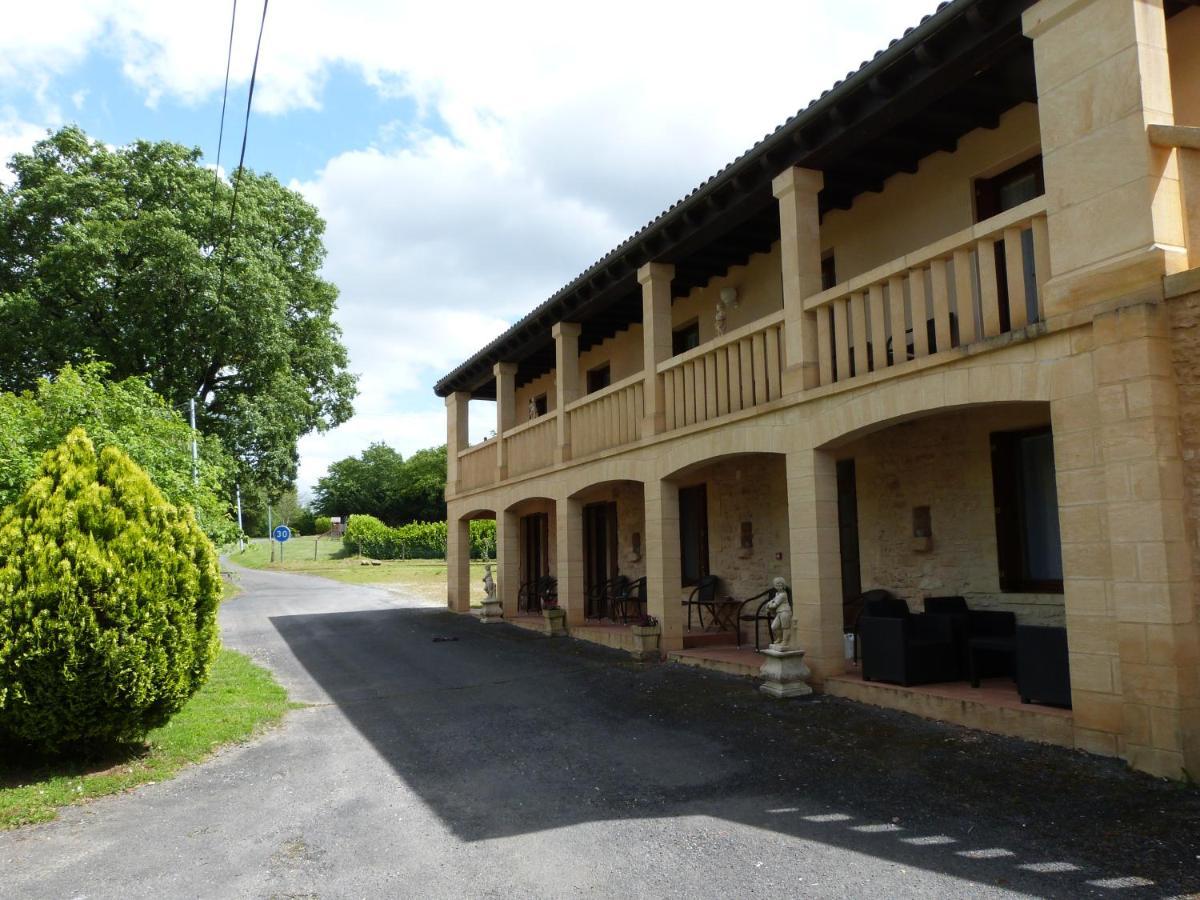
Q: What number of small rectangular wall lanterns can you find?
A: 3